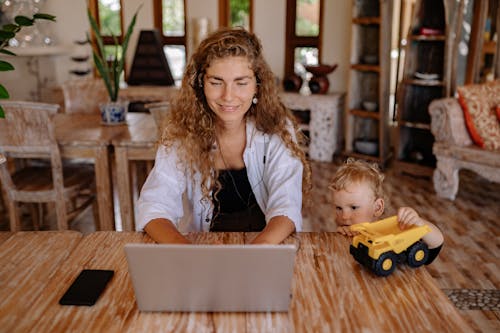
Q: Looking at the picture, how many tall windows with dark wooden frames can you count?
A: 4